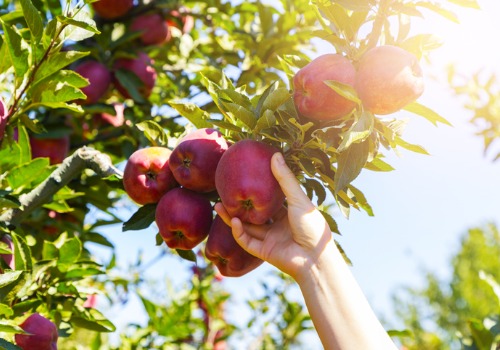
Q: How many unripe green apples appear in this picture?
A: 0